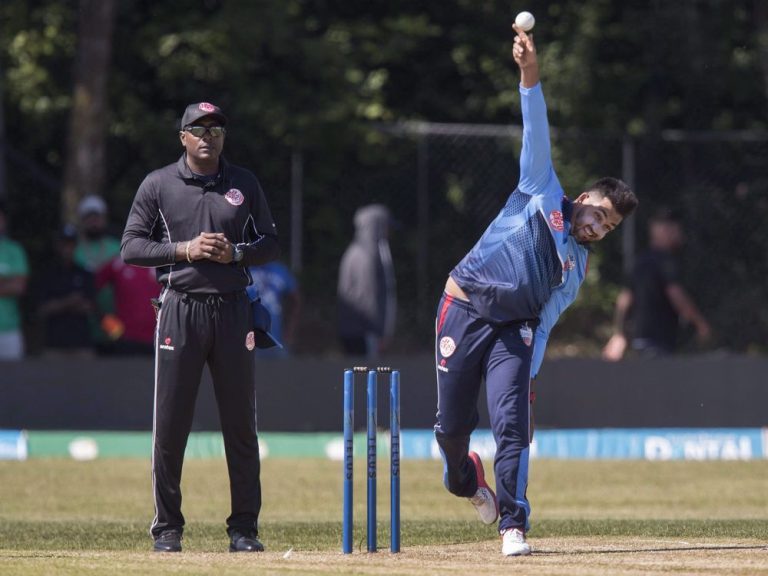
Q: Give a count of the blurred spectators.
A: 7